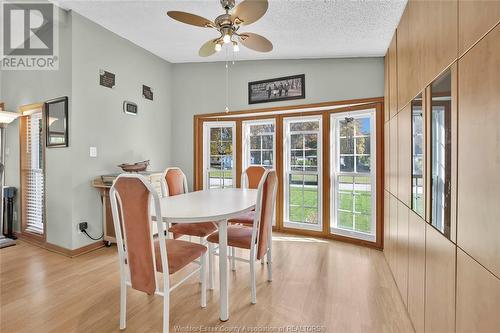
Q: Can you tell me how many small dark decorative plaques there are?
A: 2